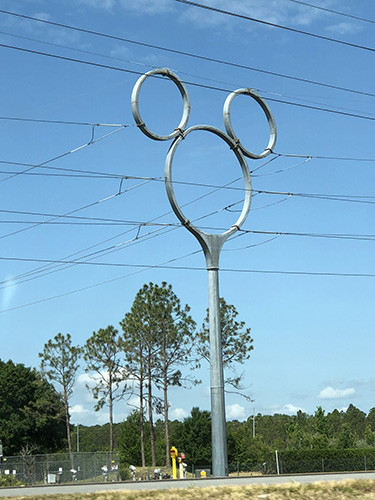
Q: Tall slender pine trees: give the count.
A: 6